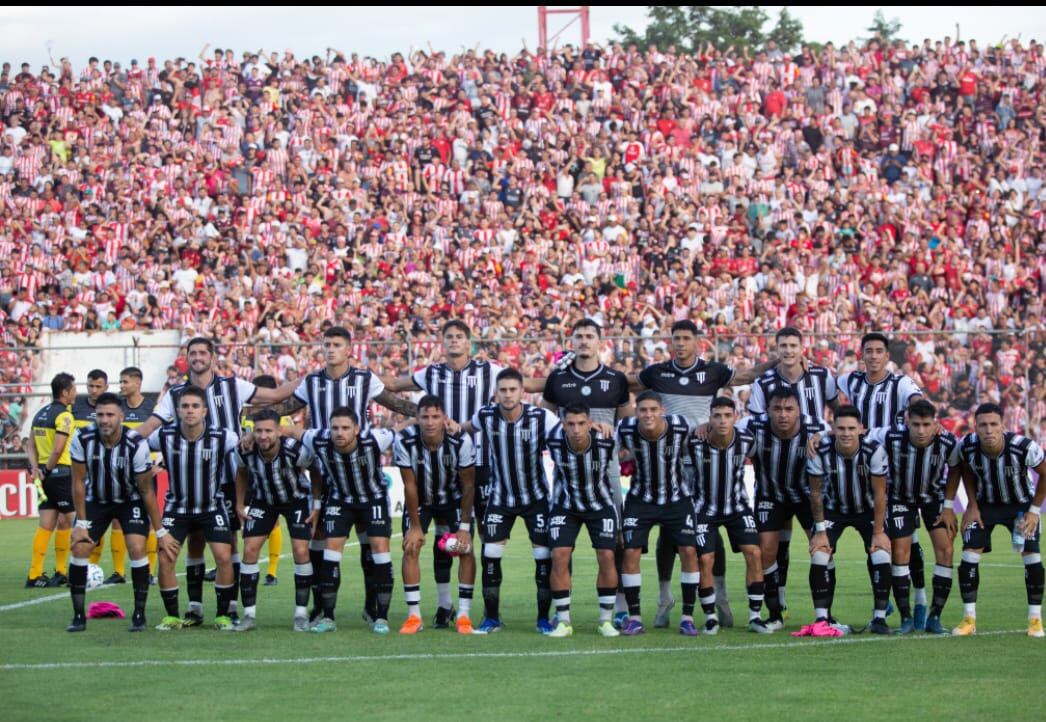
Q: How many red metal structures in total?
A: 1